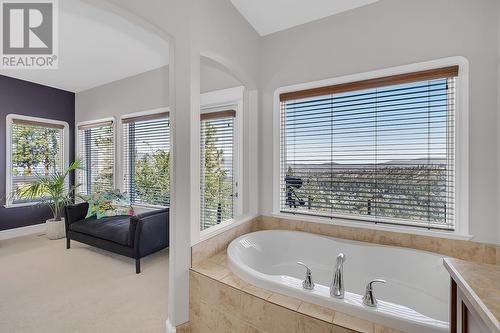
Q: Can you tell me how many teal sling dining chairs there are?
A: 0